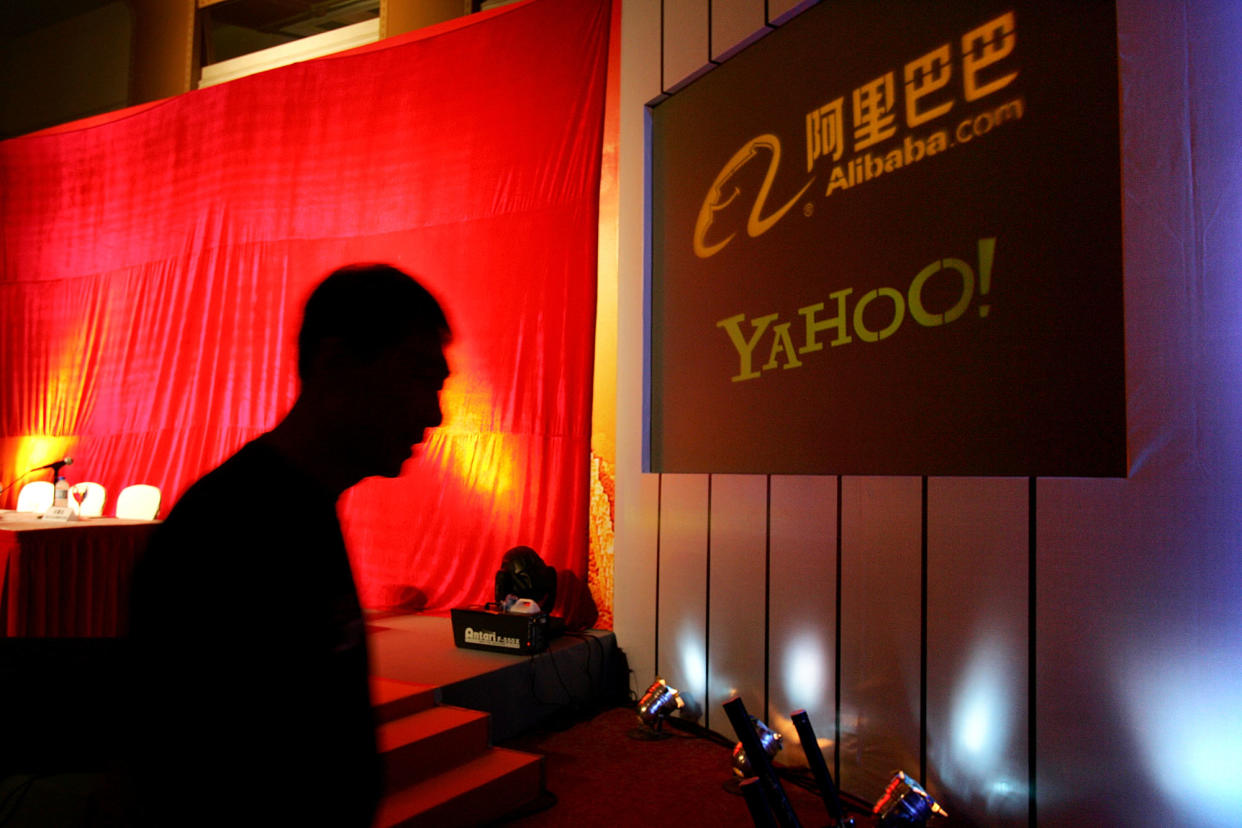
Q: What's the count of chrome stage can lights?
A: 3